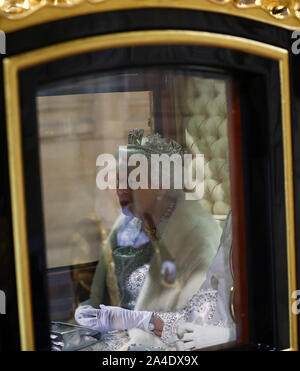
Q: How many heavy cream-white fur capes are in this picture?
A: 1